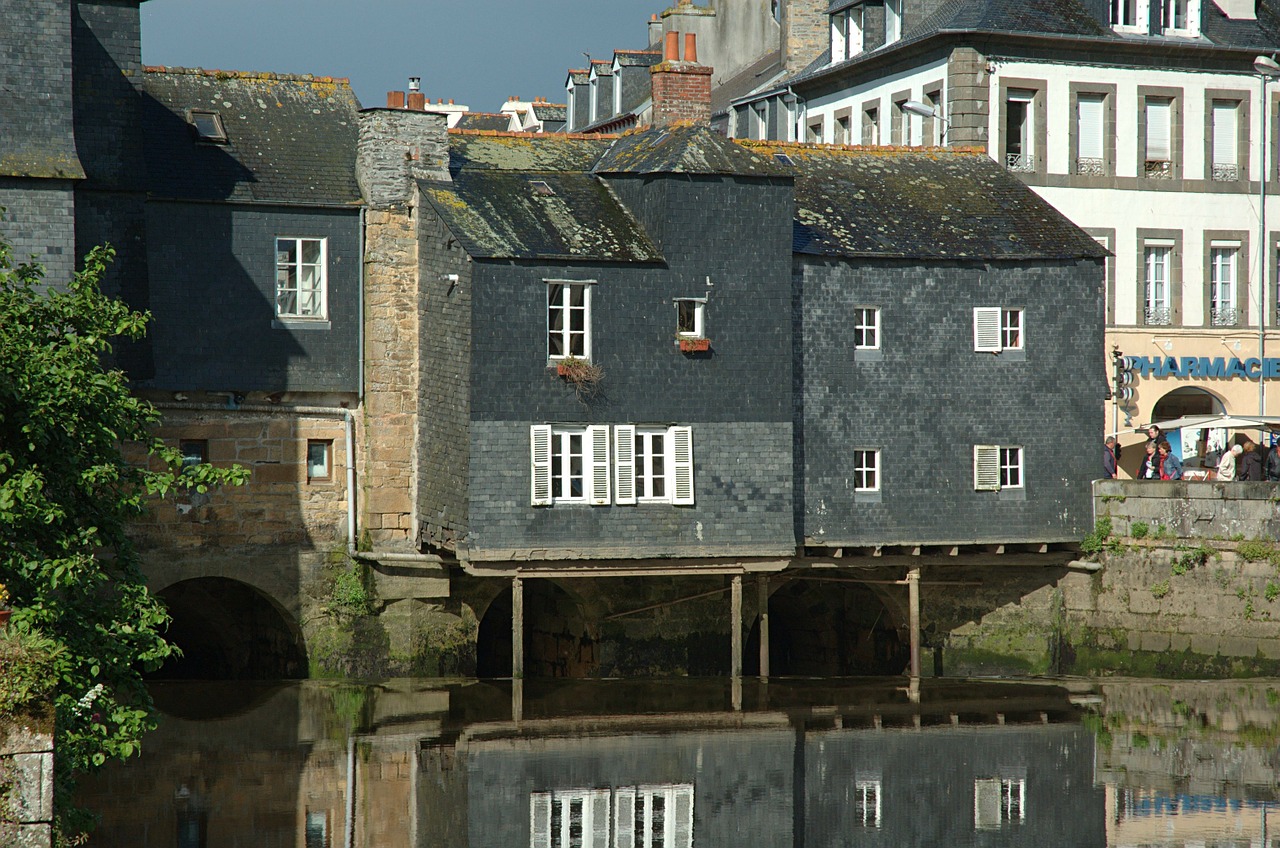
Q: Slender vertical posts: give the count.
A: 4